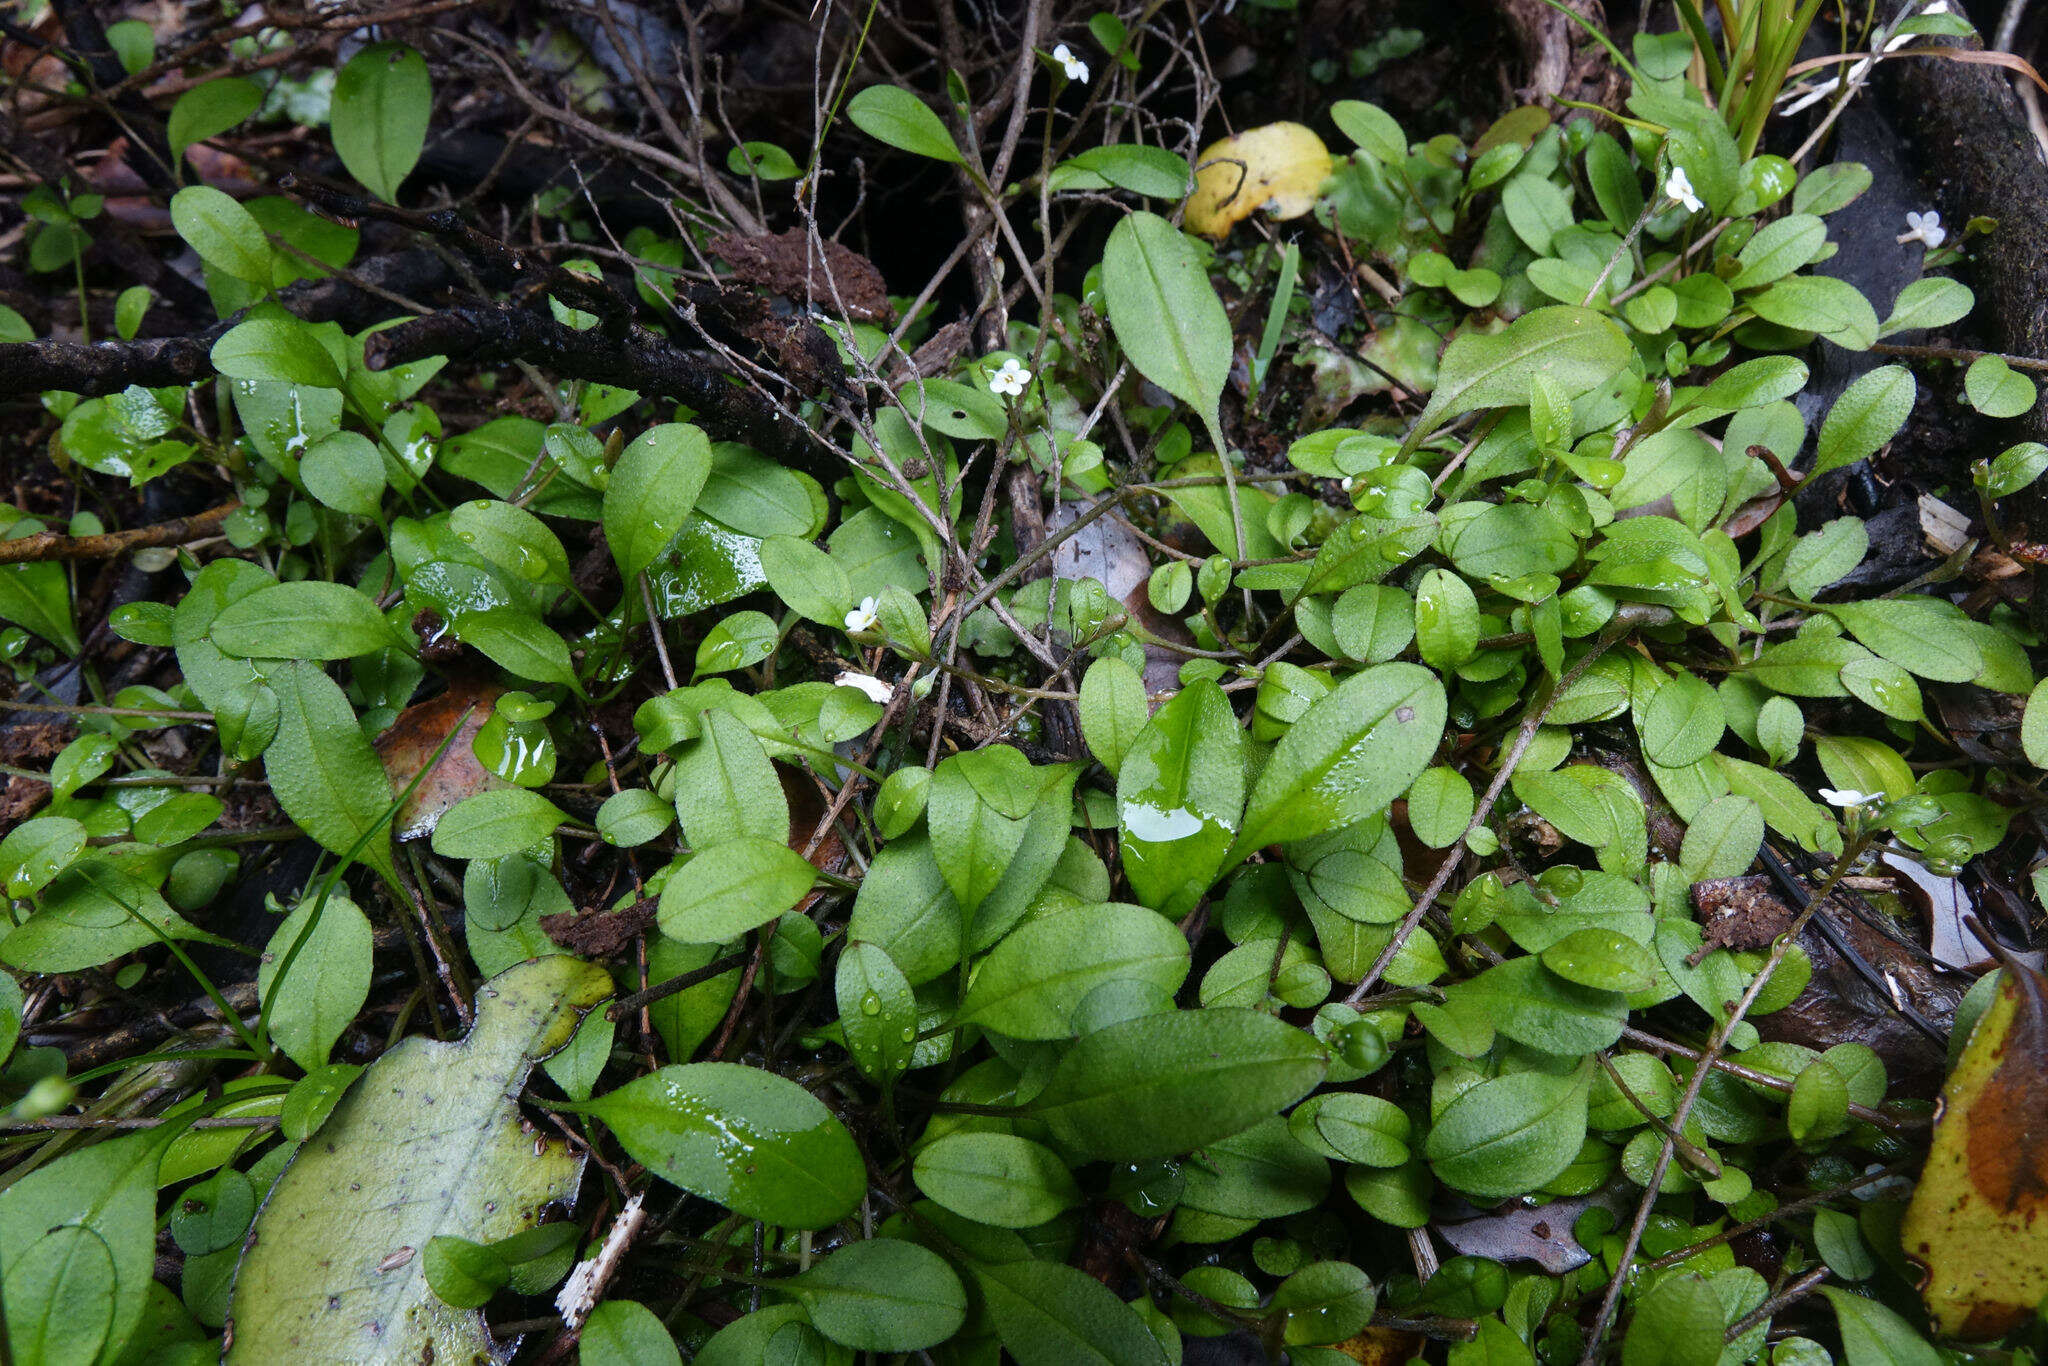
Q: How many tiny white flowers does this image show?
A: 6